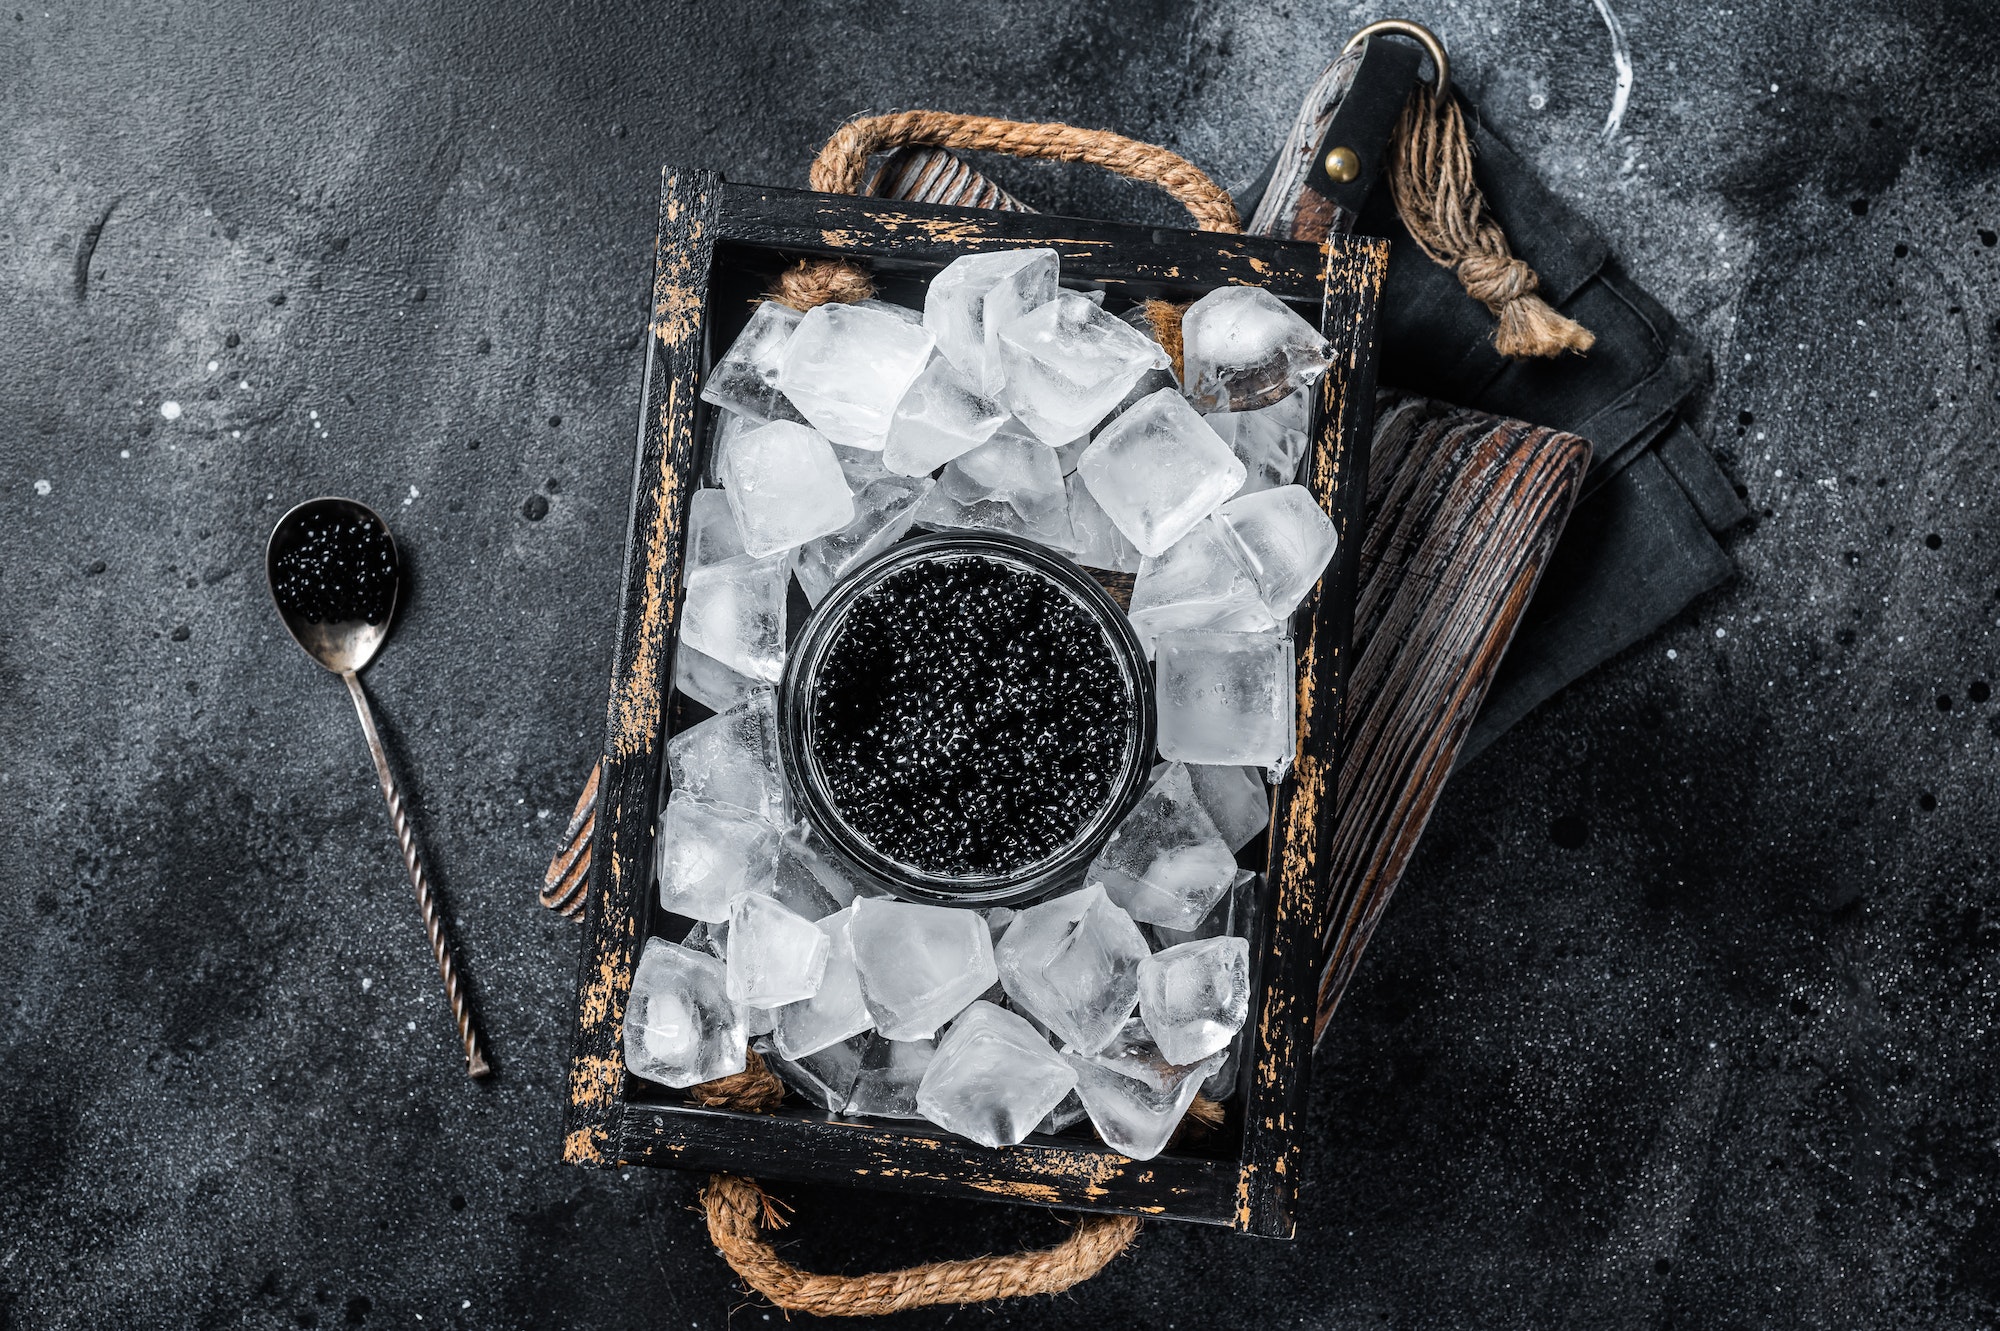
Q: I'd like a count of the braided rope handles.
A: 2